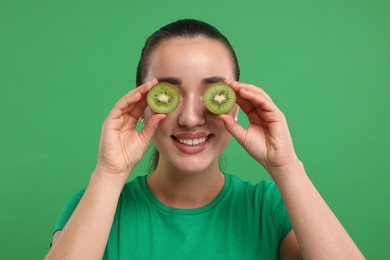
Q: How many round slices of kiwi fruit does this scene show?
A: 2